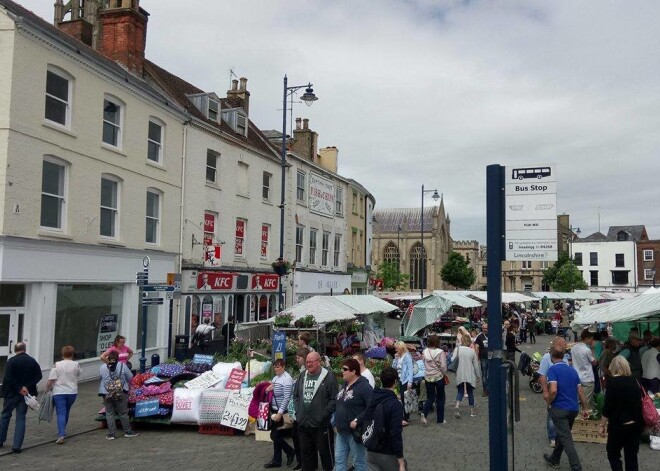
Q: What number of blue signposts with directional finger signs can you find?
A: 1